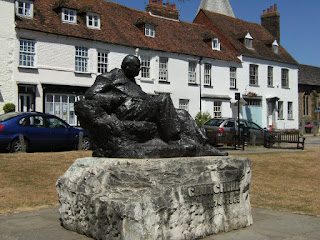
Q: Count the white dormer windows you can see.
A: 7